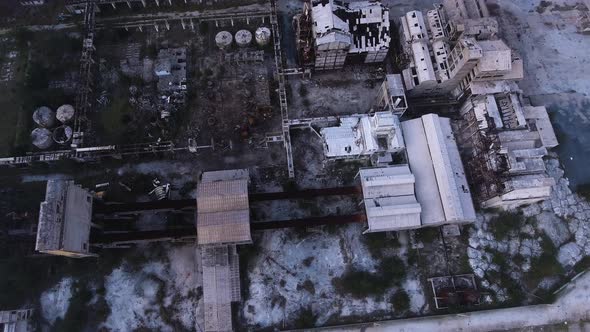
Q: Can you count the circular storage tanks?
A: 7